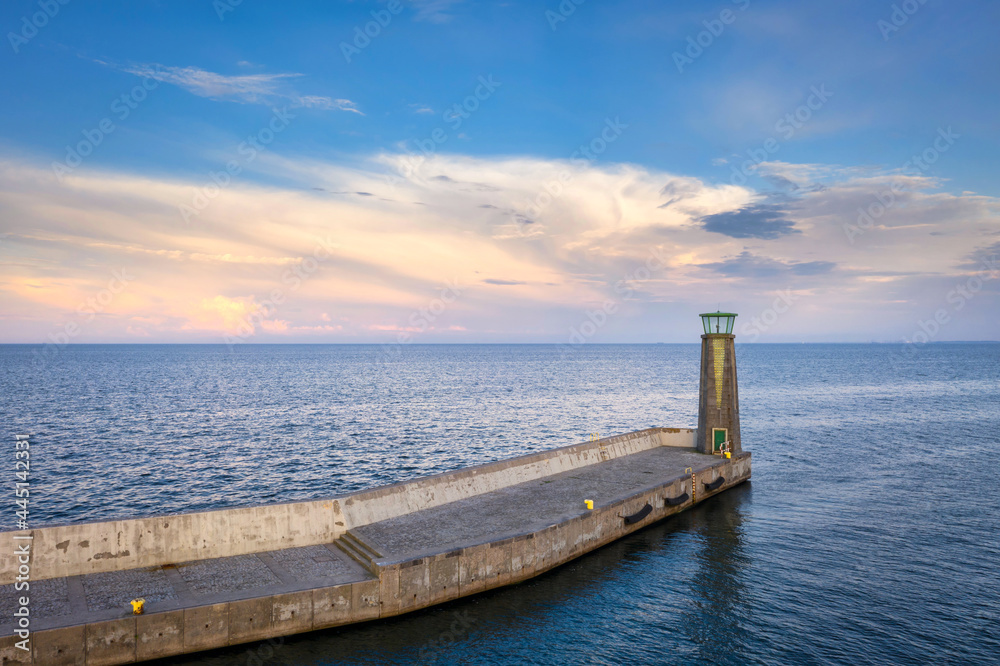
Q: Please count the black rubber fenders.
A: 3